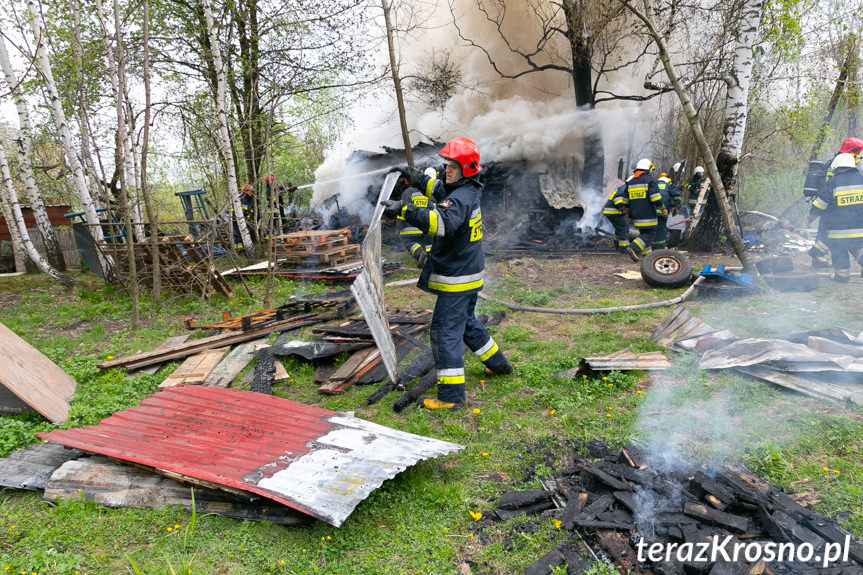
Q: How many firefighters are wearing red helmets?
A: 4